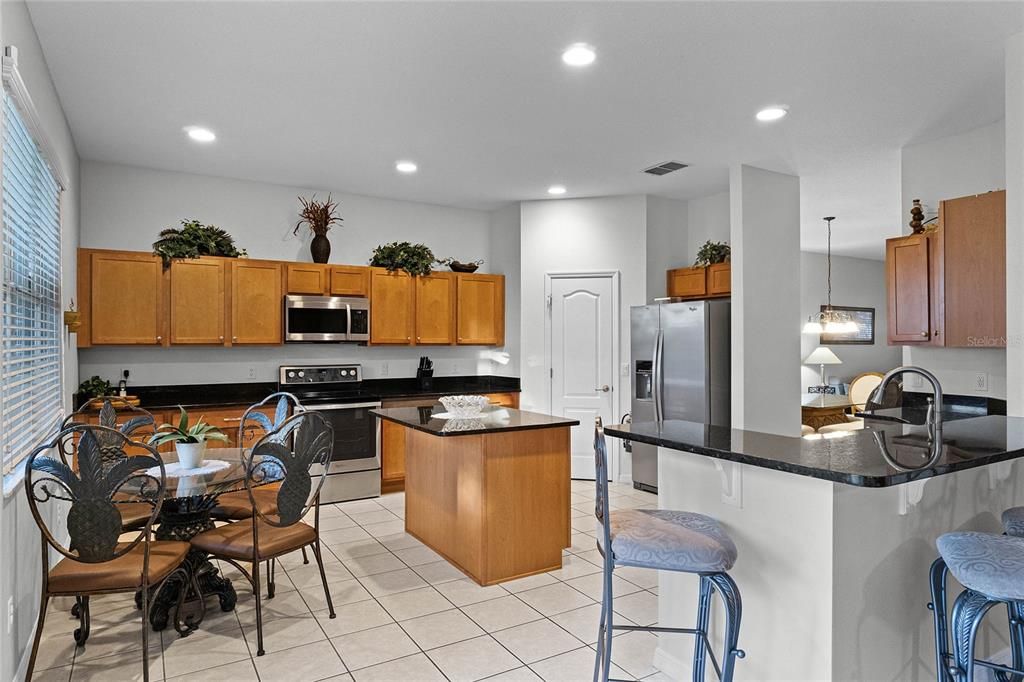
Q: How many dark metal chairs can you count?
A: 4